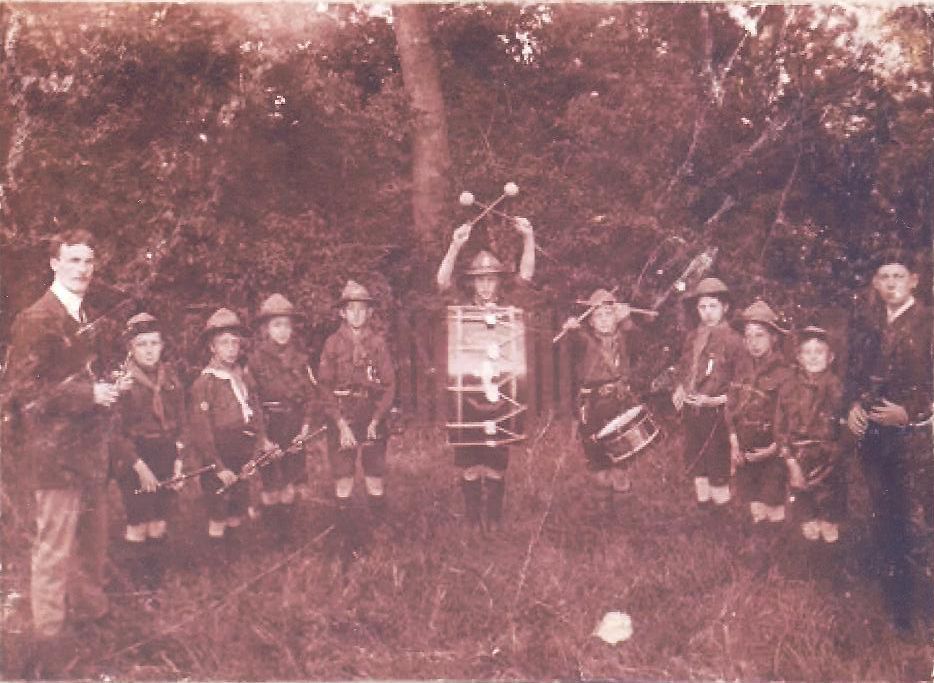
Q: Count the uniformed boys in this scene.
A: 9